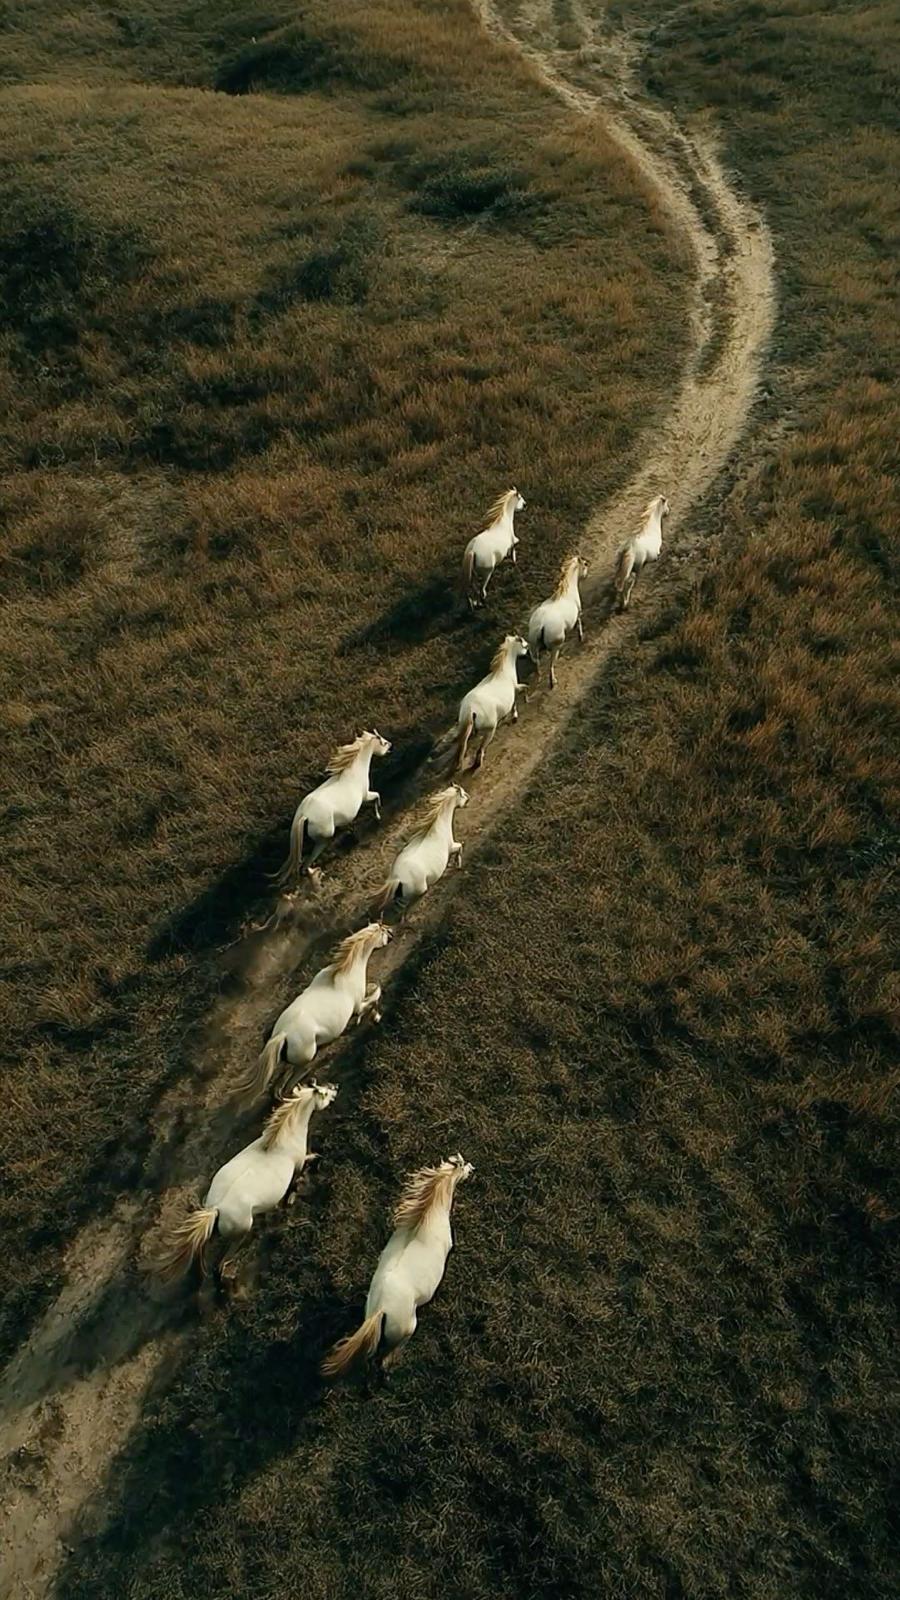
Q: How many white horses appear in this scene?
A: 9